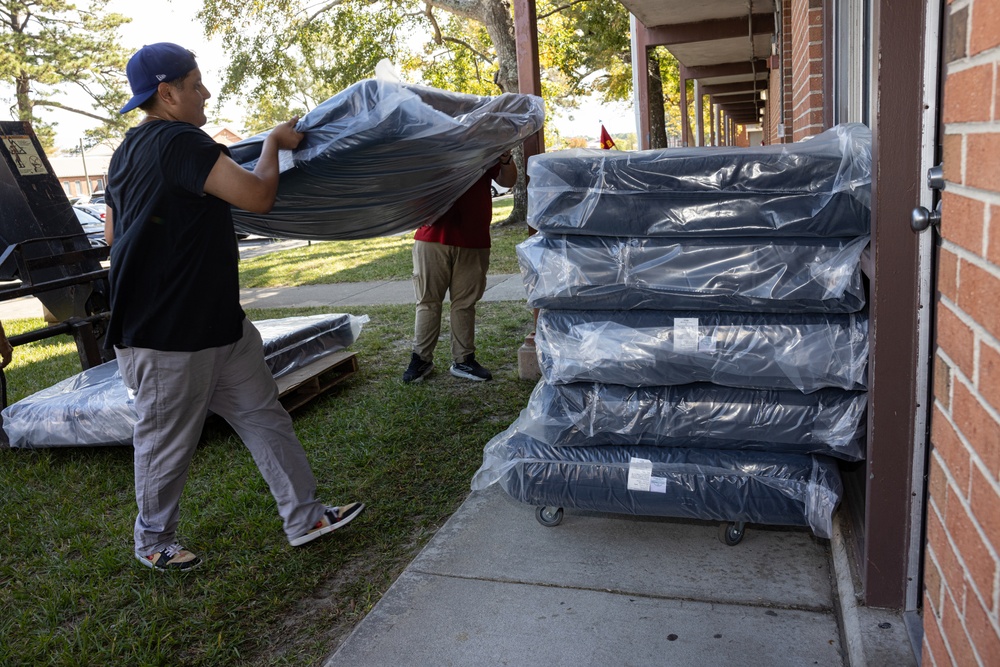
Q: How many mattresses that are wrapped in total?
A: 7